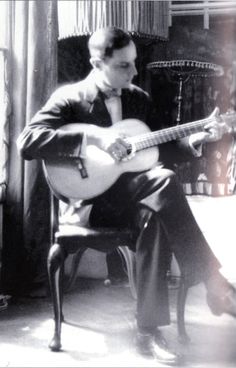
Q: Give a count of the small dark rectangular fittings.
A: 1